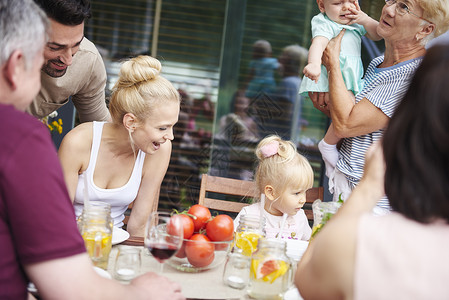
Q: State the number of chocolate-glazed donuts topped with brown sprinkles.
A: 0